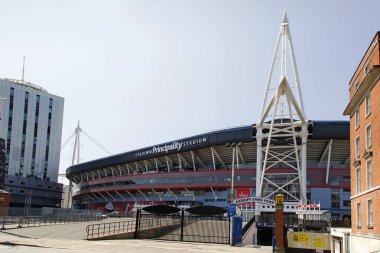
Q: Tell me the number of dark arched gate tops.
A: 2